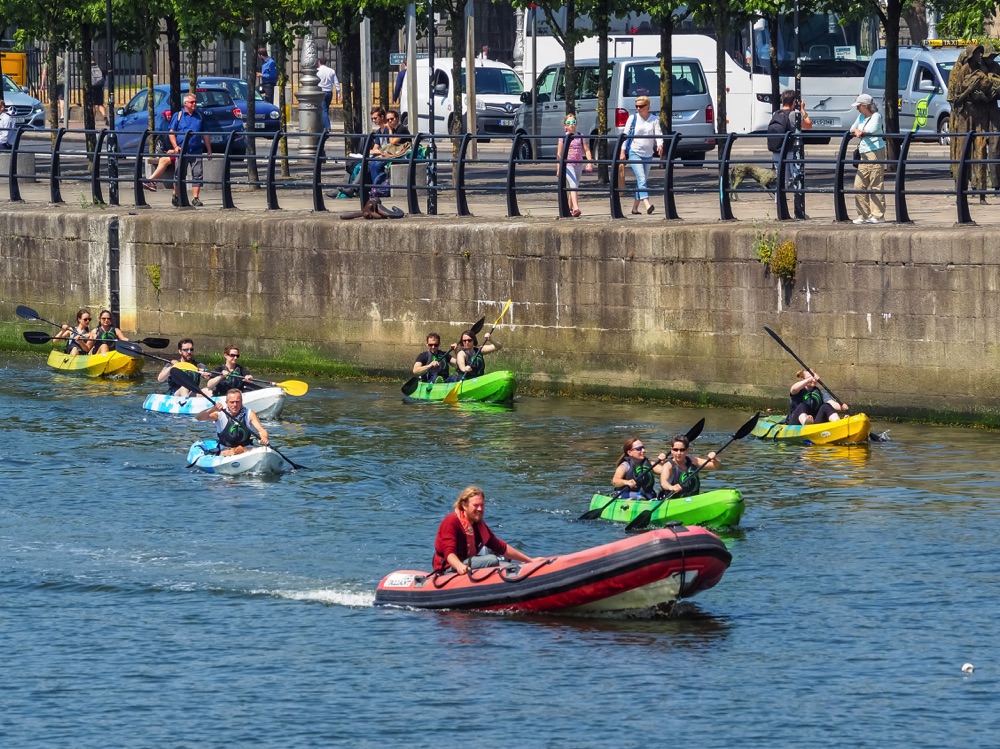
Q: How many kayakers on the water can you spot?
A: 10